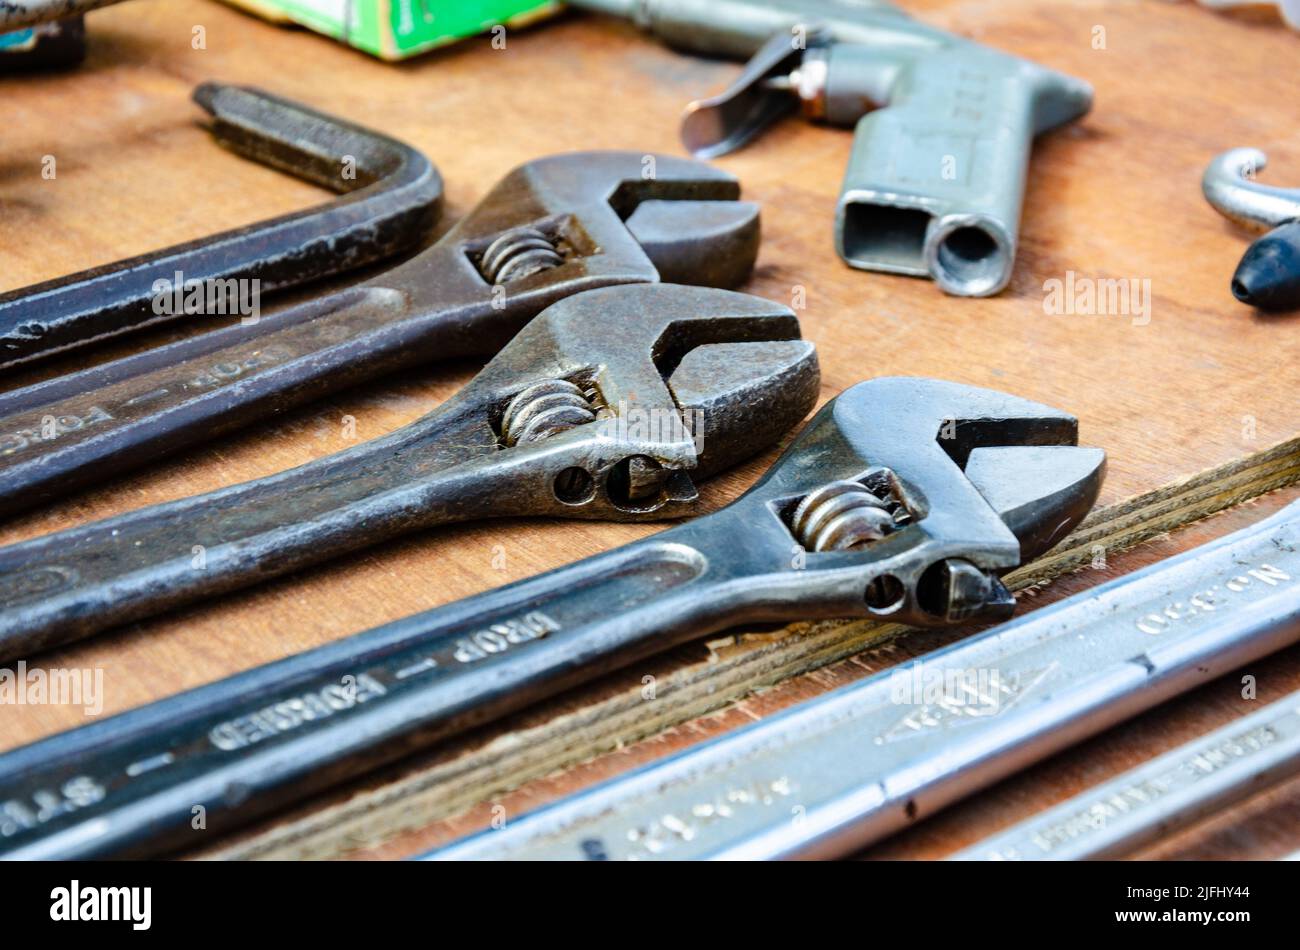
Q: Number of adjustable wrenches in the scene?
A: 3